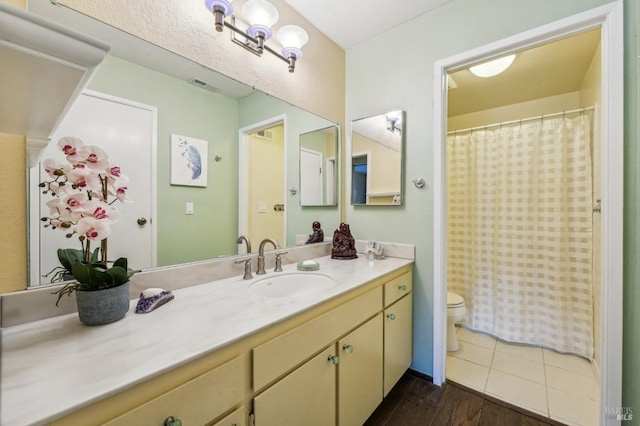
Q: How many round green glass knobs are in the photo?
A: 5